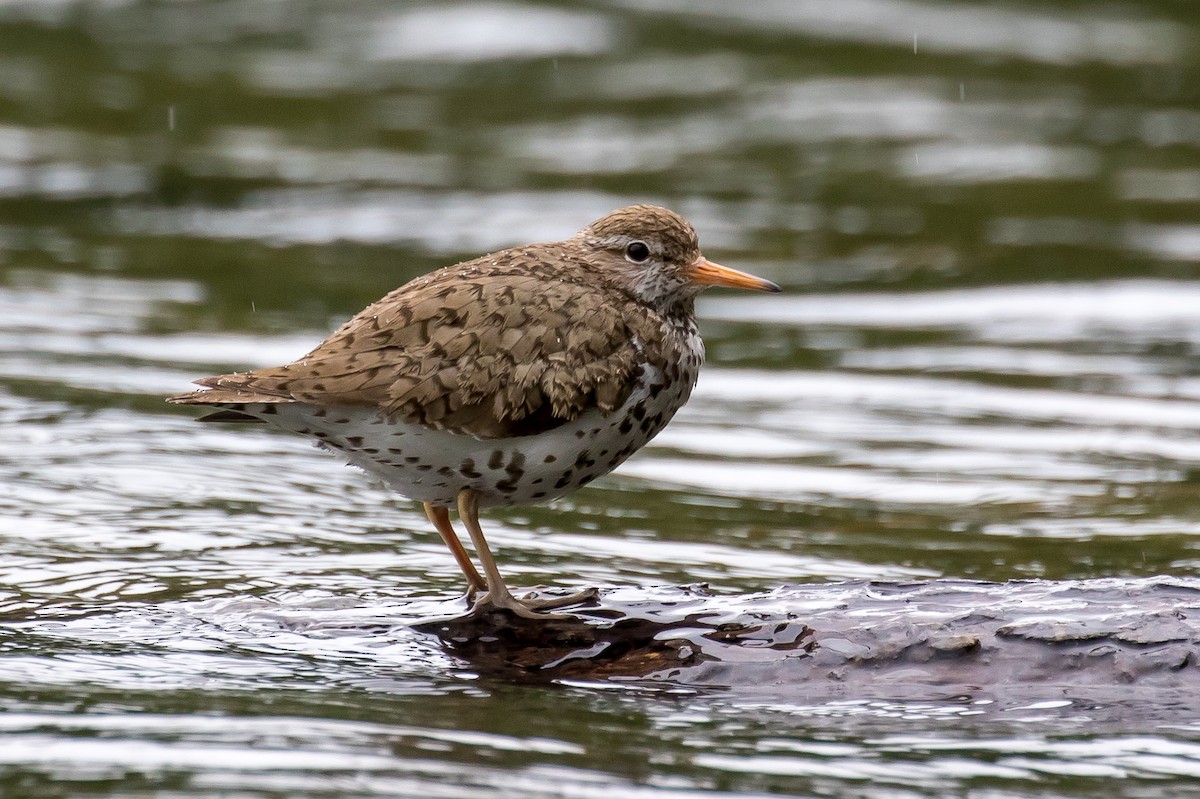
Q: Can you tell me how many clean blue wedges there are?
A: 0